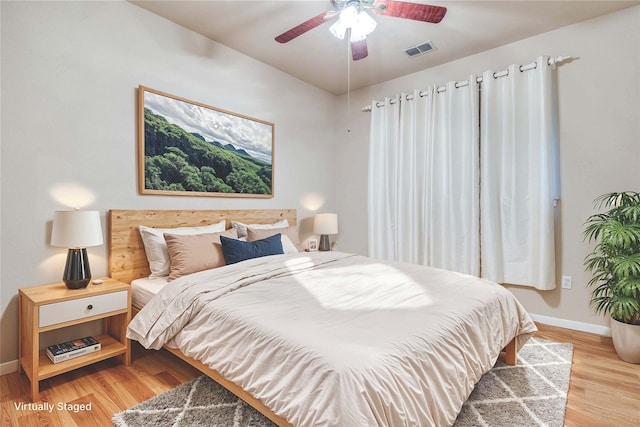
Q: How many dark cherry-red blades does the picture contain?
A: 3